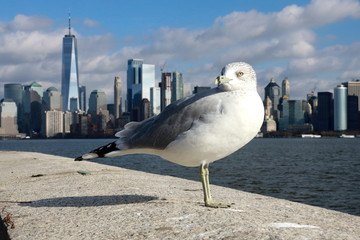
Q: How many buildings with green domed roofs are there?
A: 3